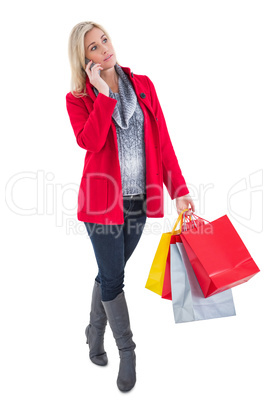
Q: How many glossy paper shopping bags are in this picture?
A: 4